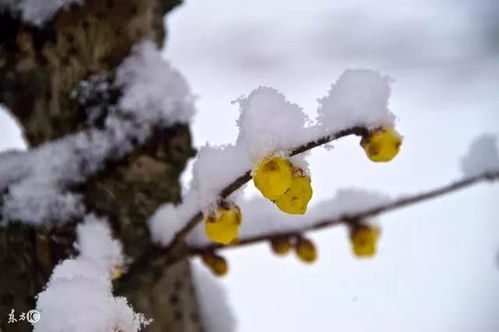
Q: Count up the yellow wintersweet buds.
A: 8